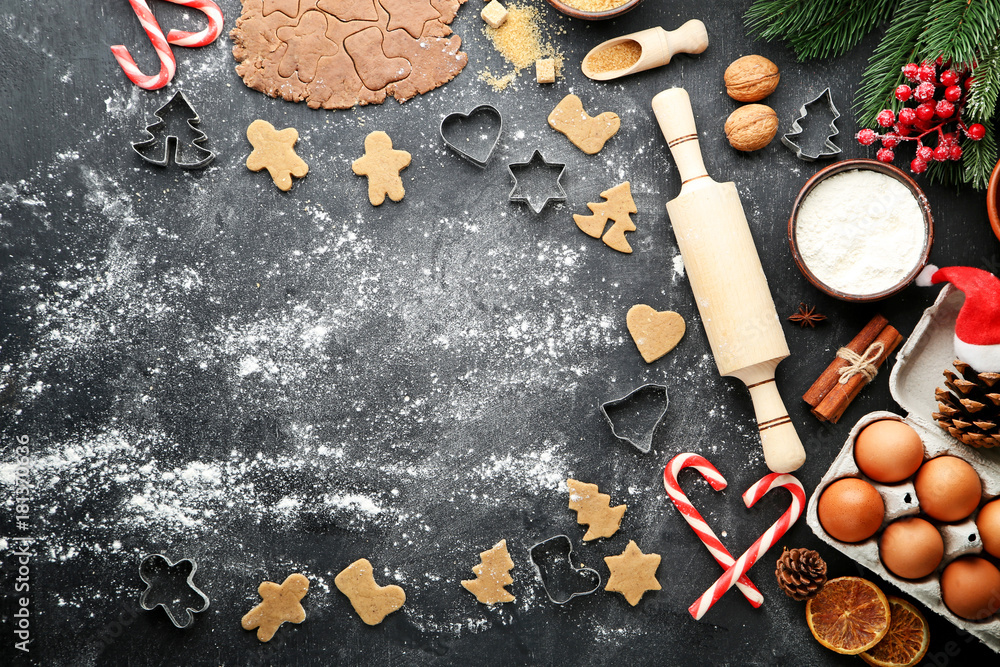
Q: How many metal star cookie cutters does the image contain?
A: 1